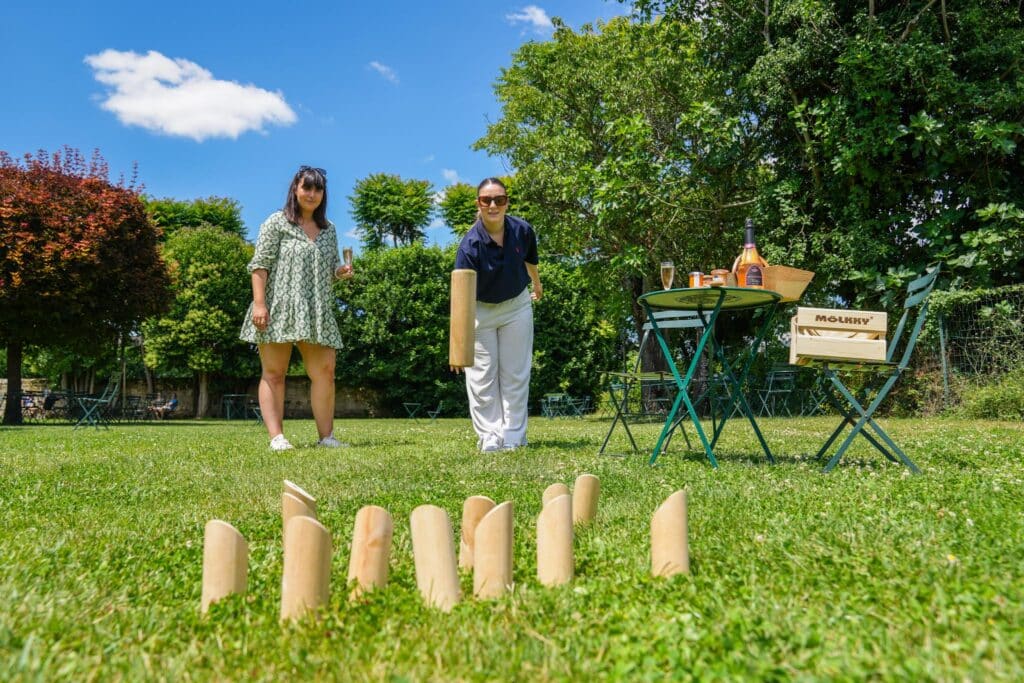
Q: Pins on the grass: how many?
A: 12